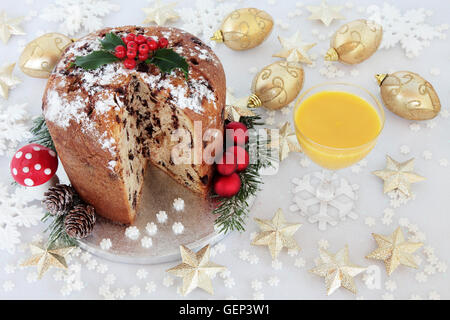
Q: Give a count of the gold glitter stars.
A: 13